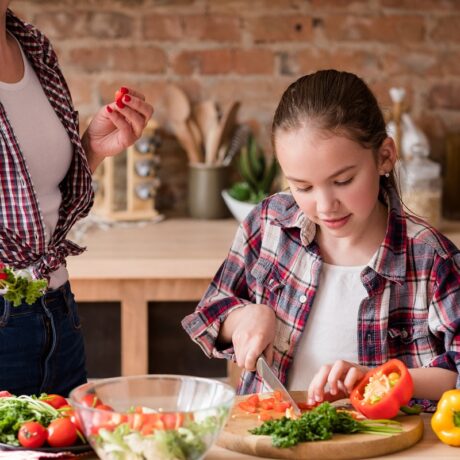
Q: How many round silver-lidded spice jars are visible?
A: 3